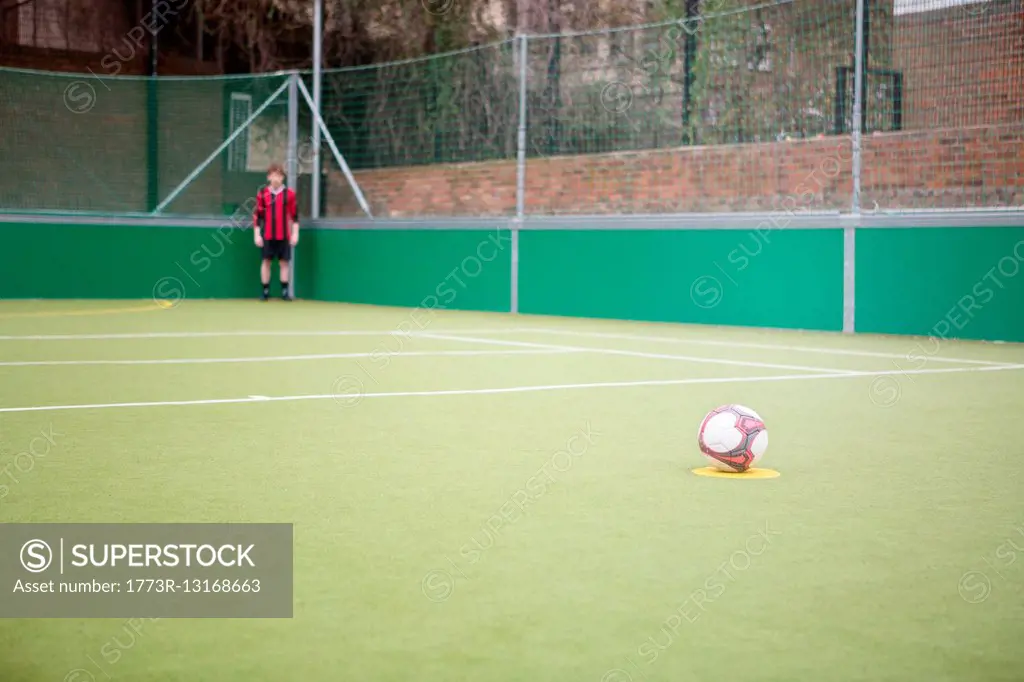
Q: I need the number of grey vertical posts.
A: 4